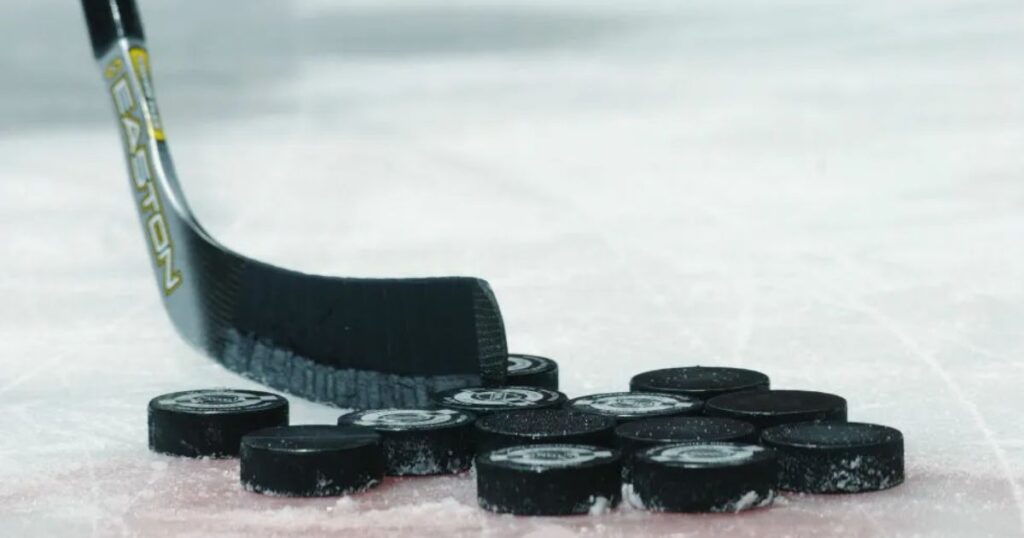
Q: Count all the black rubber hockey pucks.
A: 13